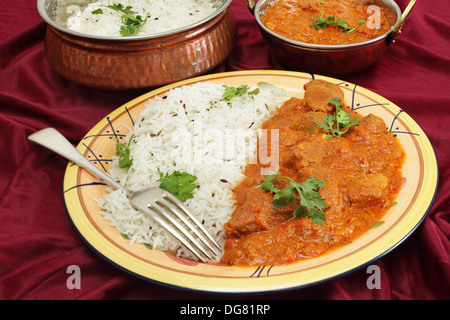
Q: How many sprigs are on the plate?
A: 5